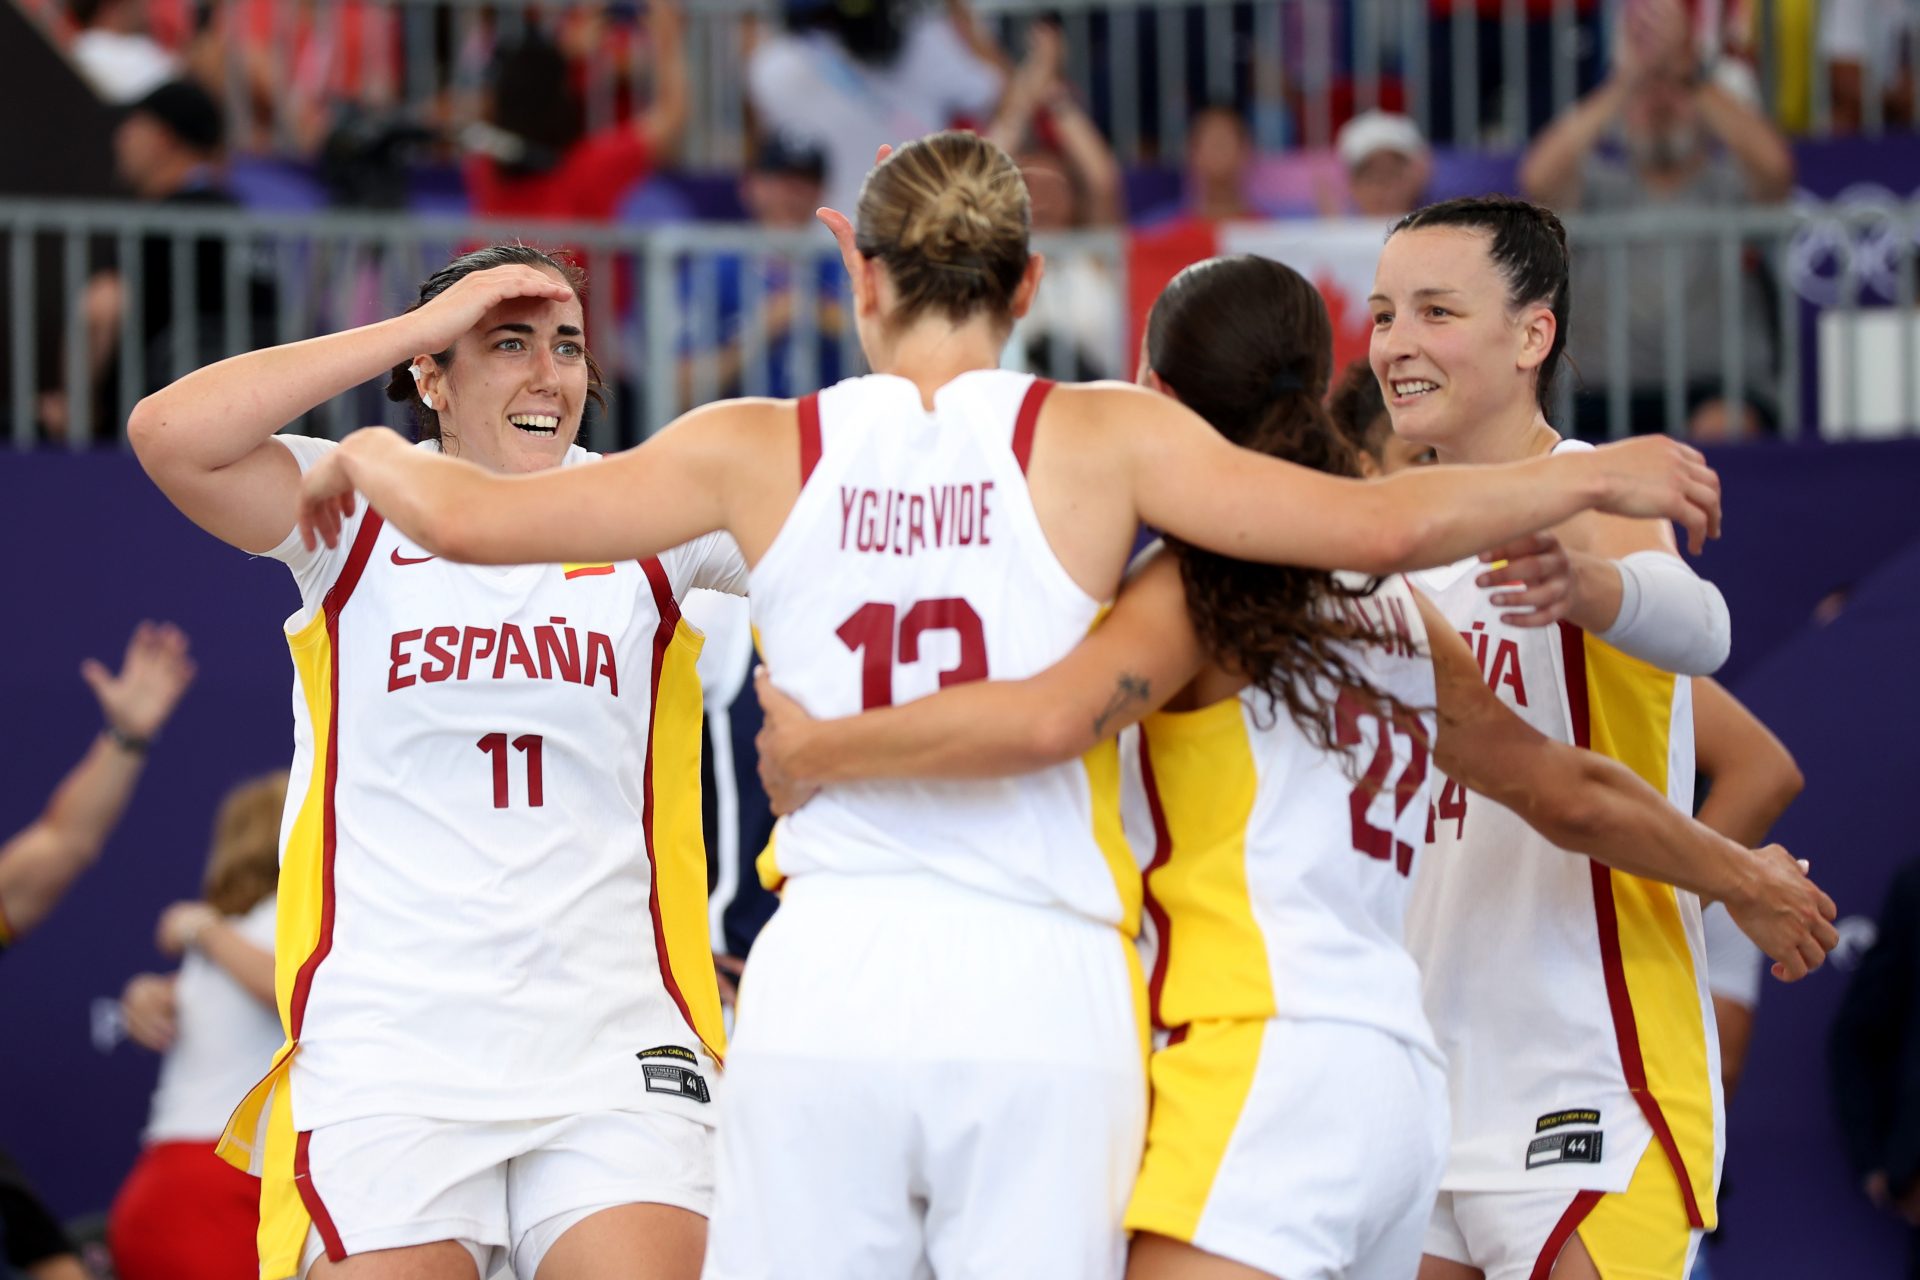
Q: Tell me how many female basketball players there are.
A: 4